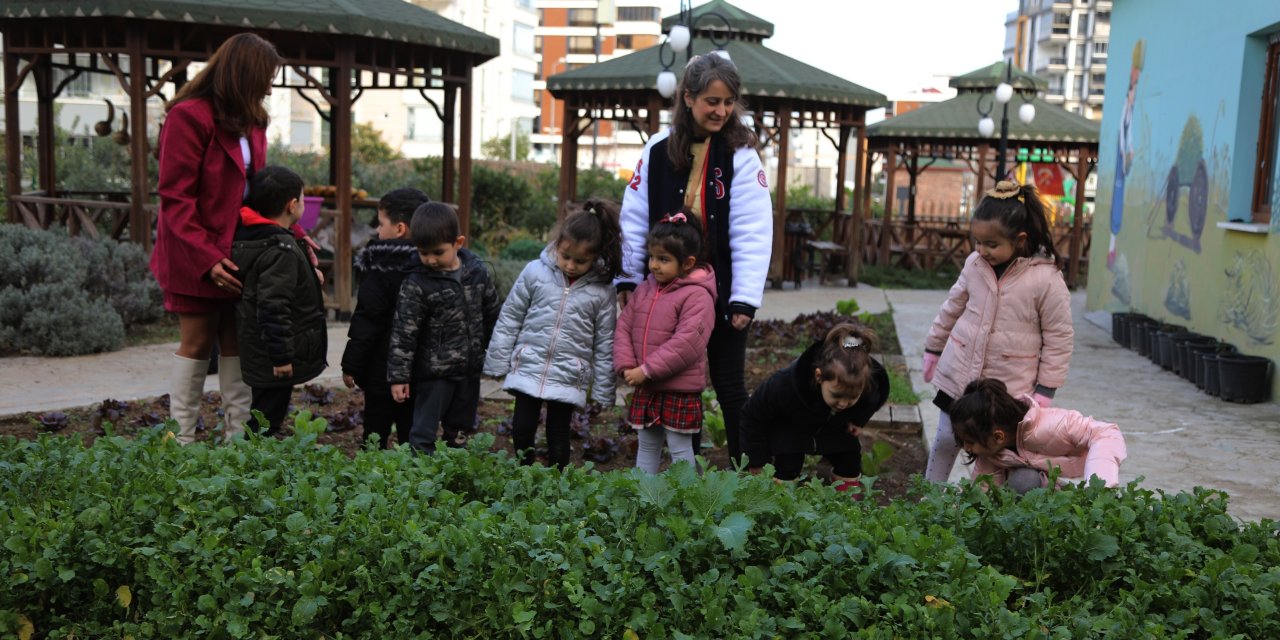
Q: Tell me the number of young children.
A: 8